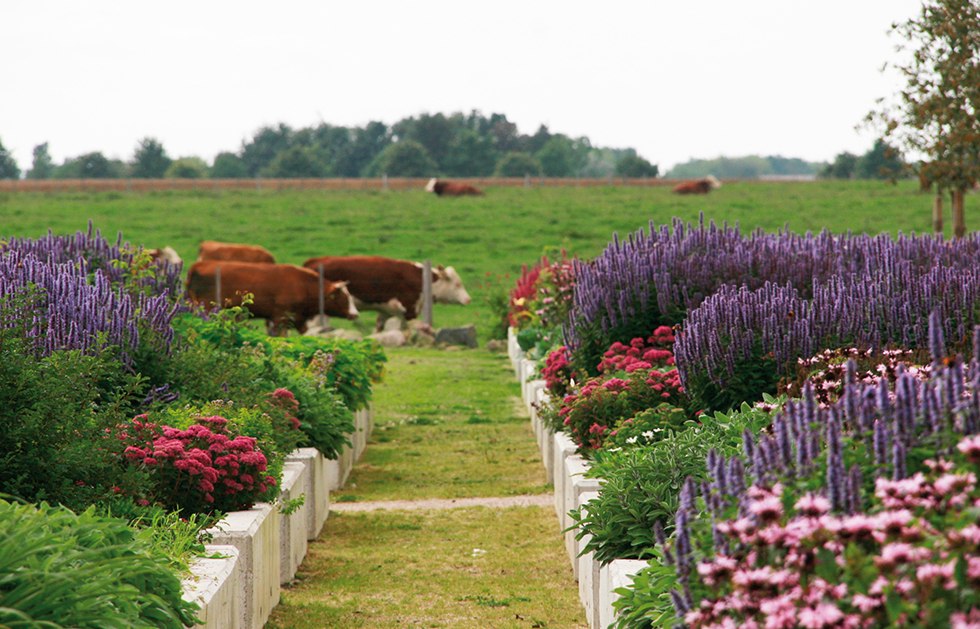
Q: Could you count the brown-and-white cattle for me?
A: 6